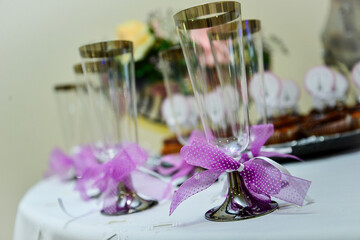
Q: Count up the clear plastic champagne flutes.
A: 6